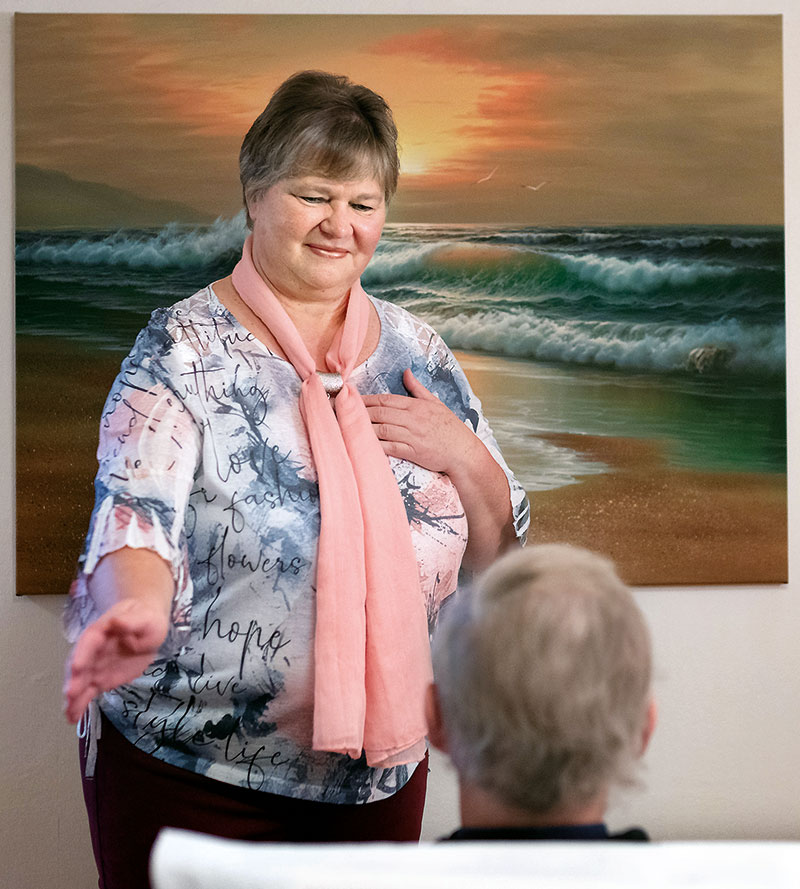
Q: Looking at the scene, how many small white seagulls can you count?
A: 2